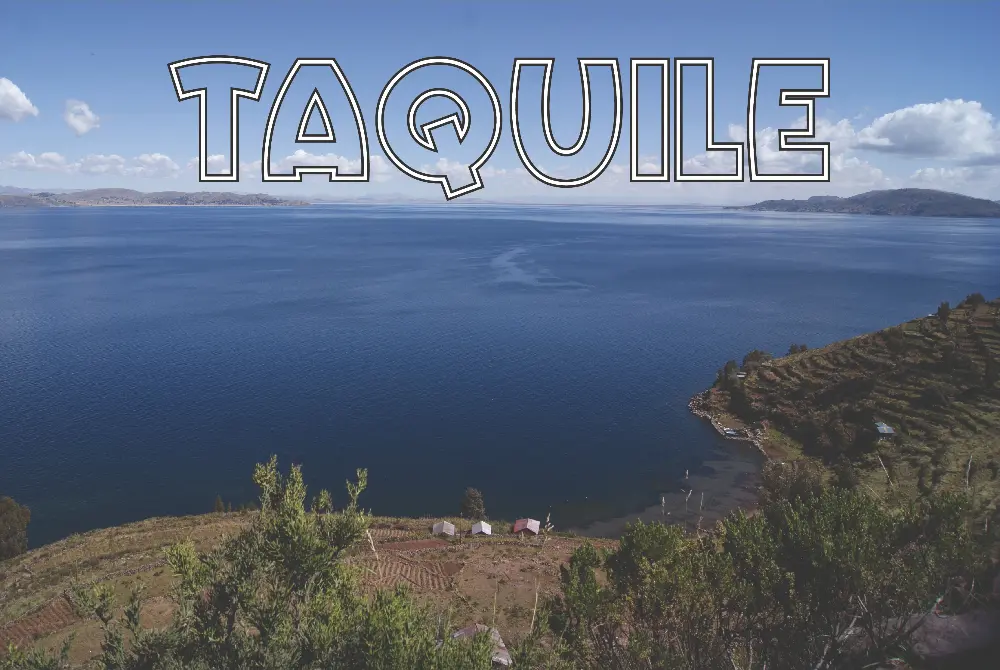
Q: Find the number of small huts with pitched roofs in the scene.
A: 3